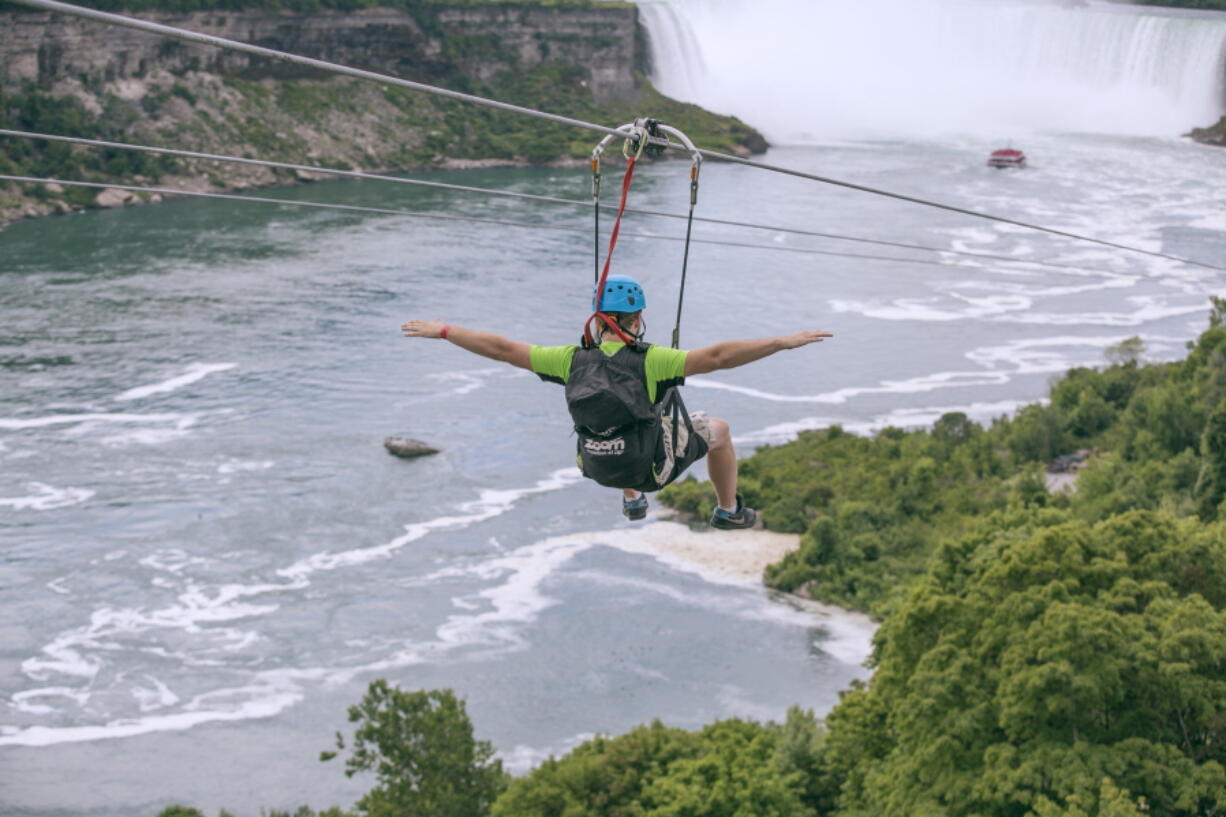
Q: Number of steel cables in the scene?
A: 3